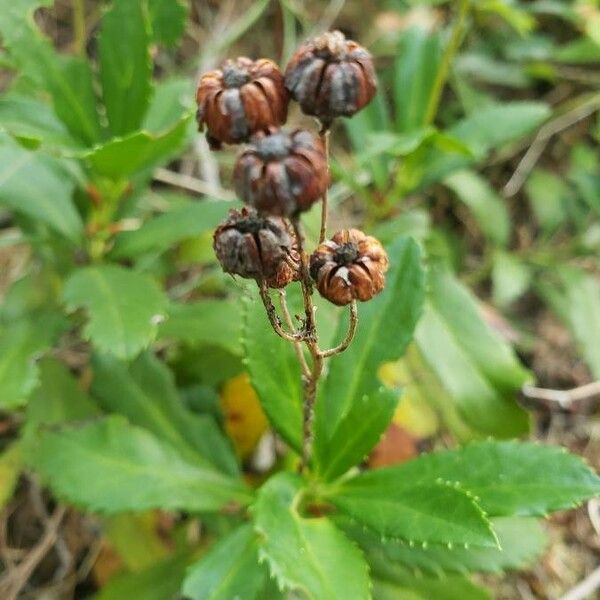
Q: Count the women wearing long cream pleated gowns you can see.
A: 0